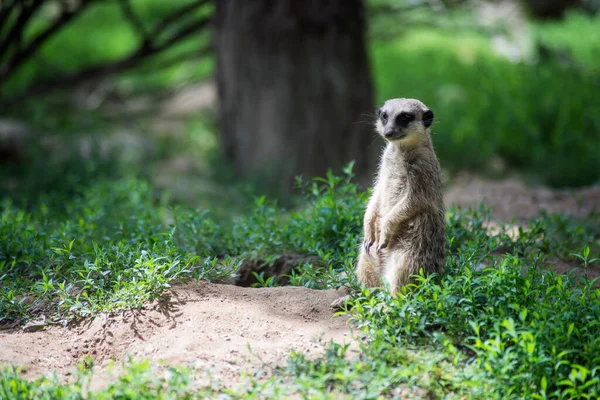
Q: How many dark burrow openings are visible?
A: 1